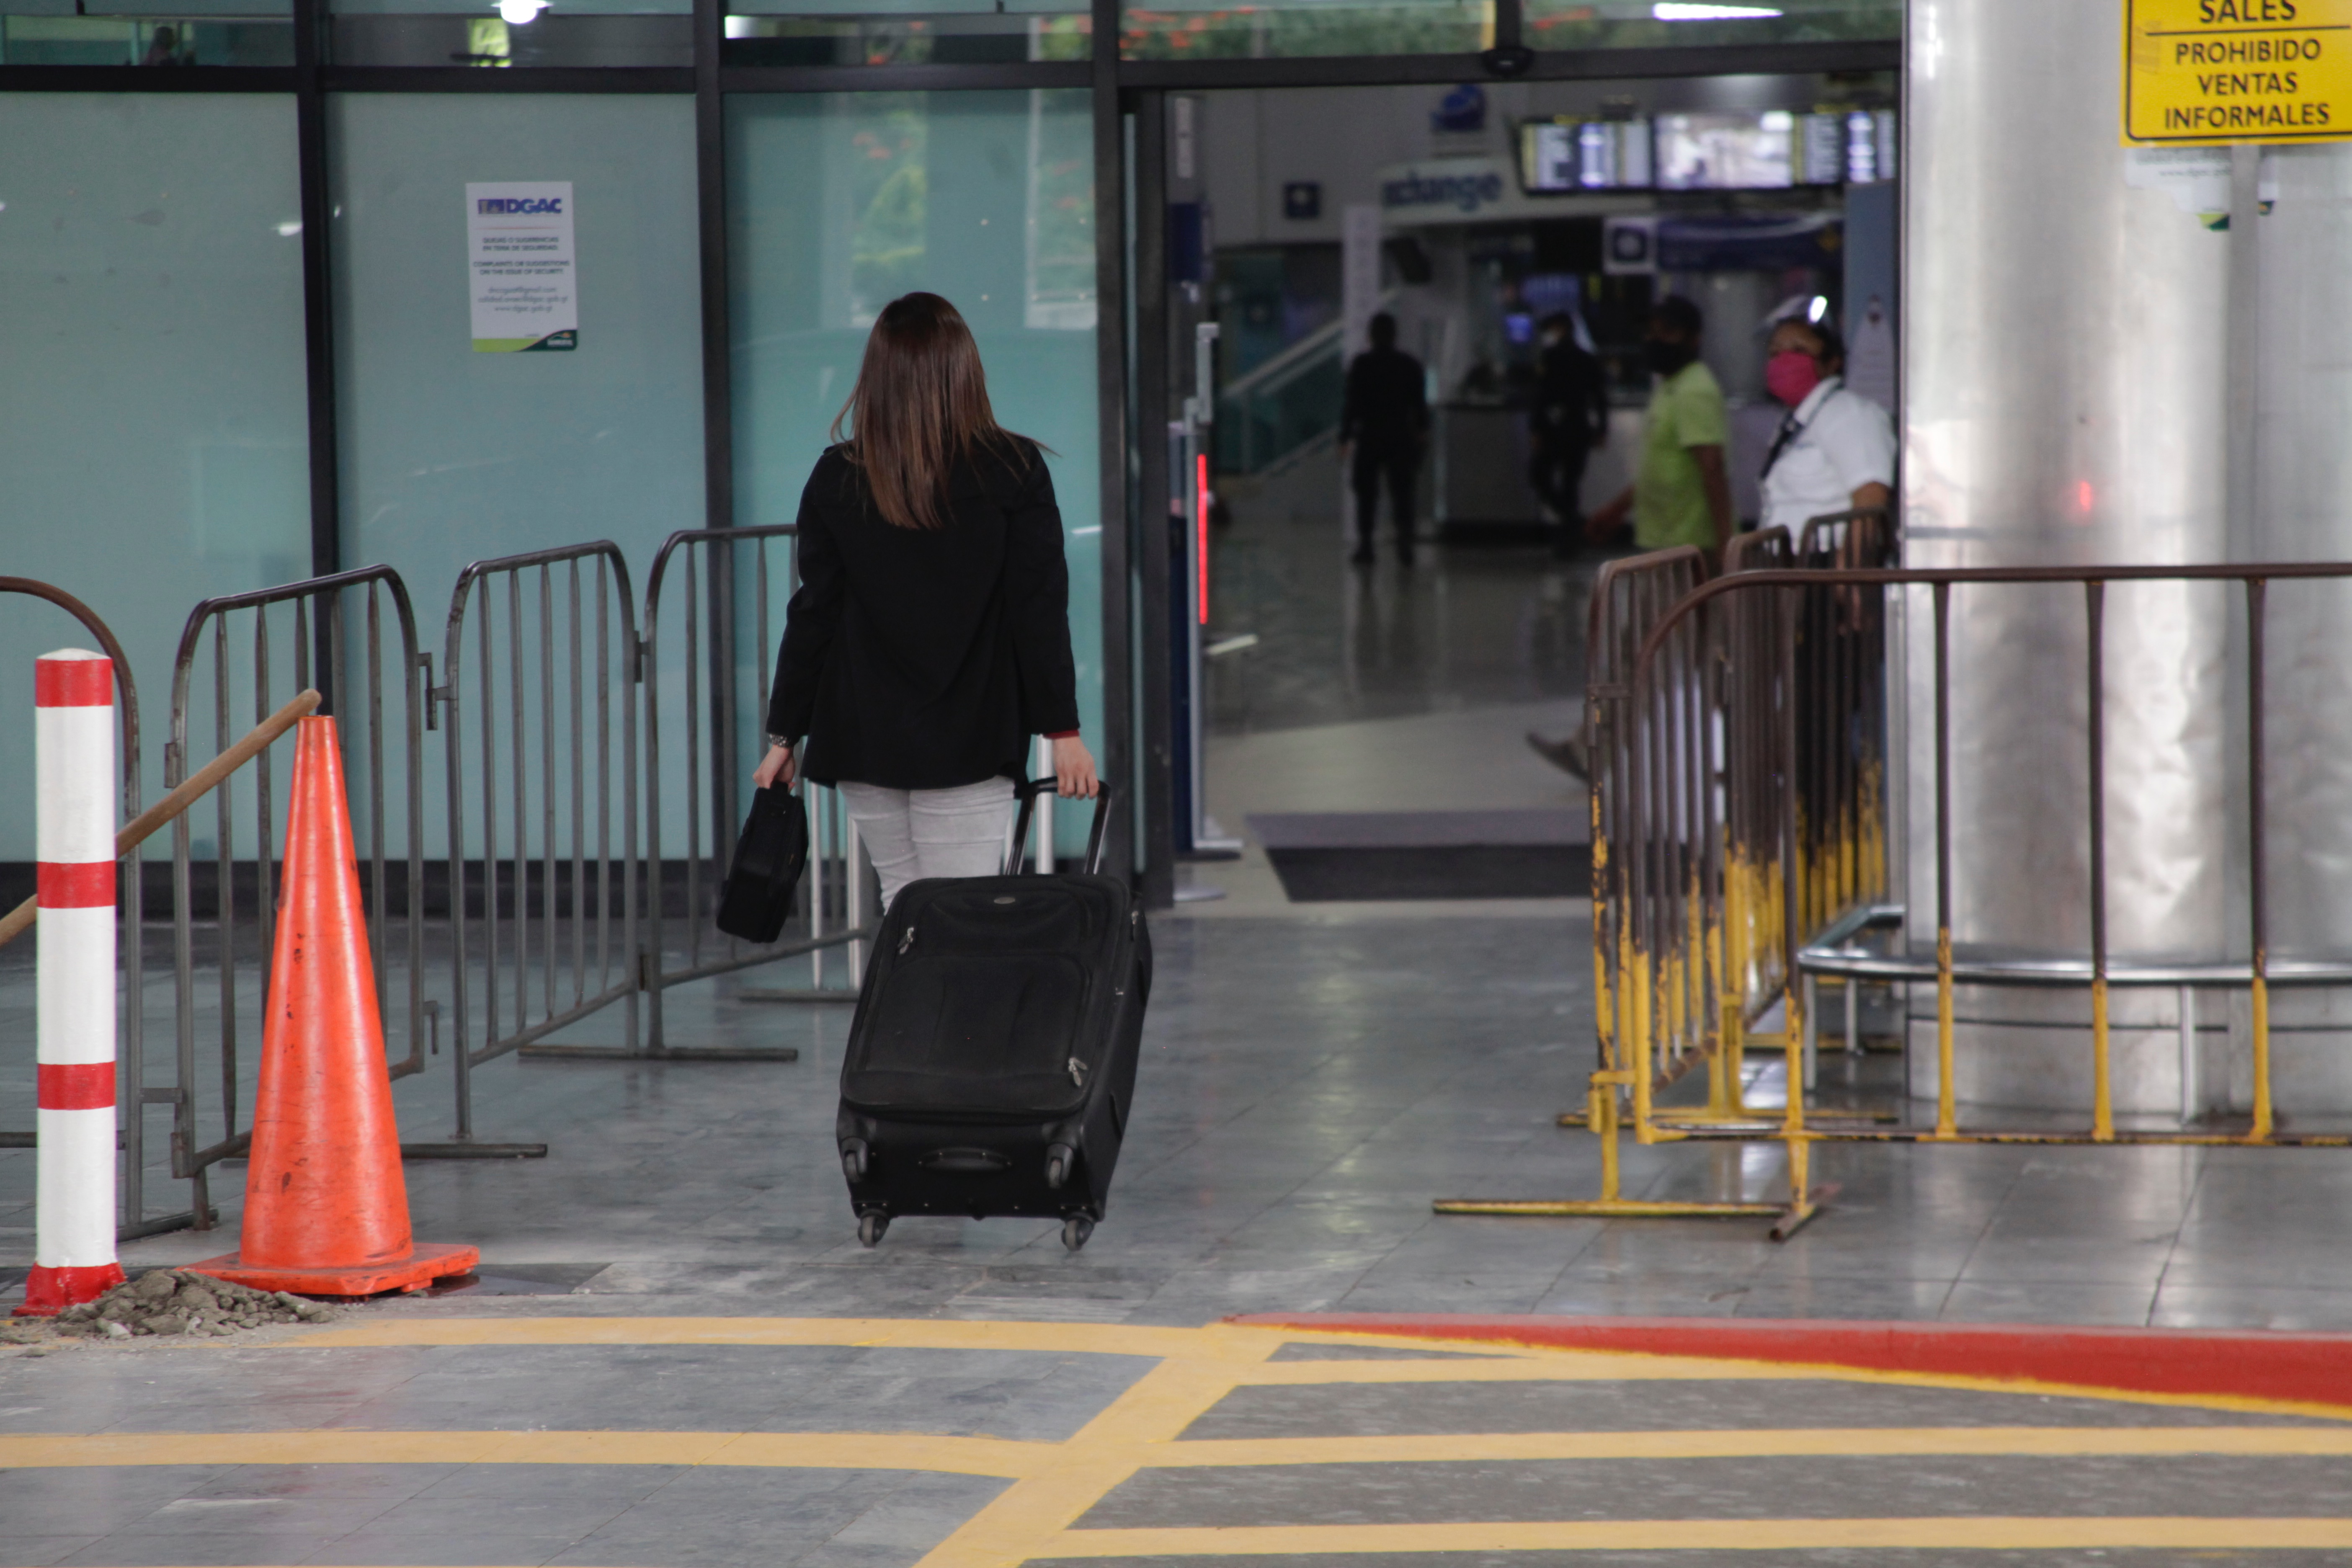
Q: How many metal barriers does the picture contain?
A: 8